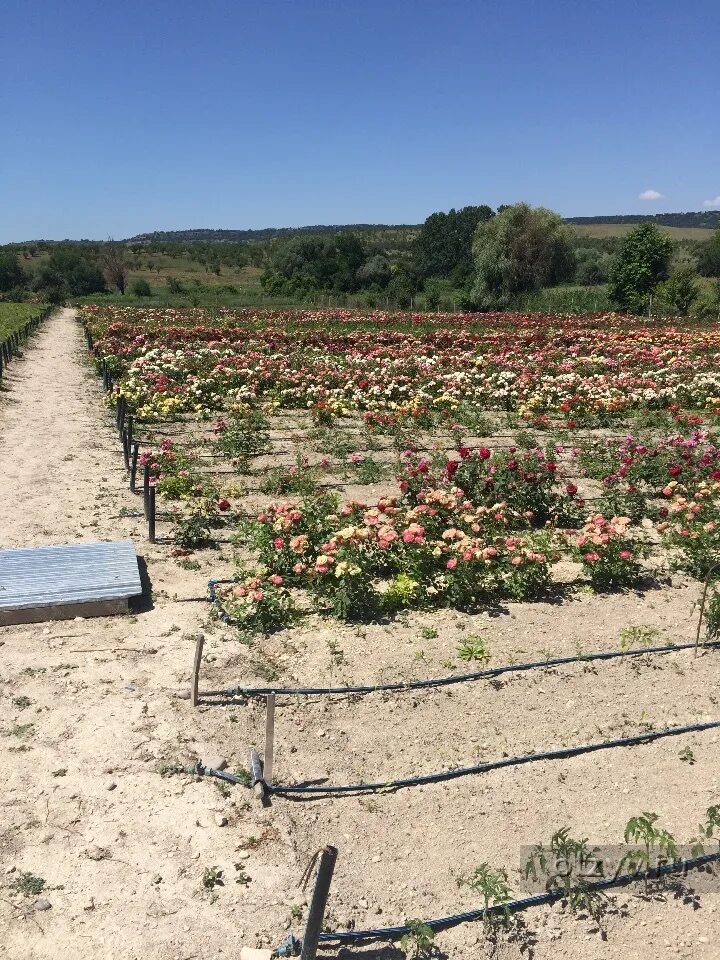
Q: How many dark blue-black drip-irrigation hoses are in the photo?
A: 3